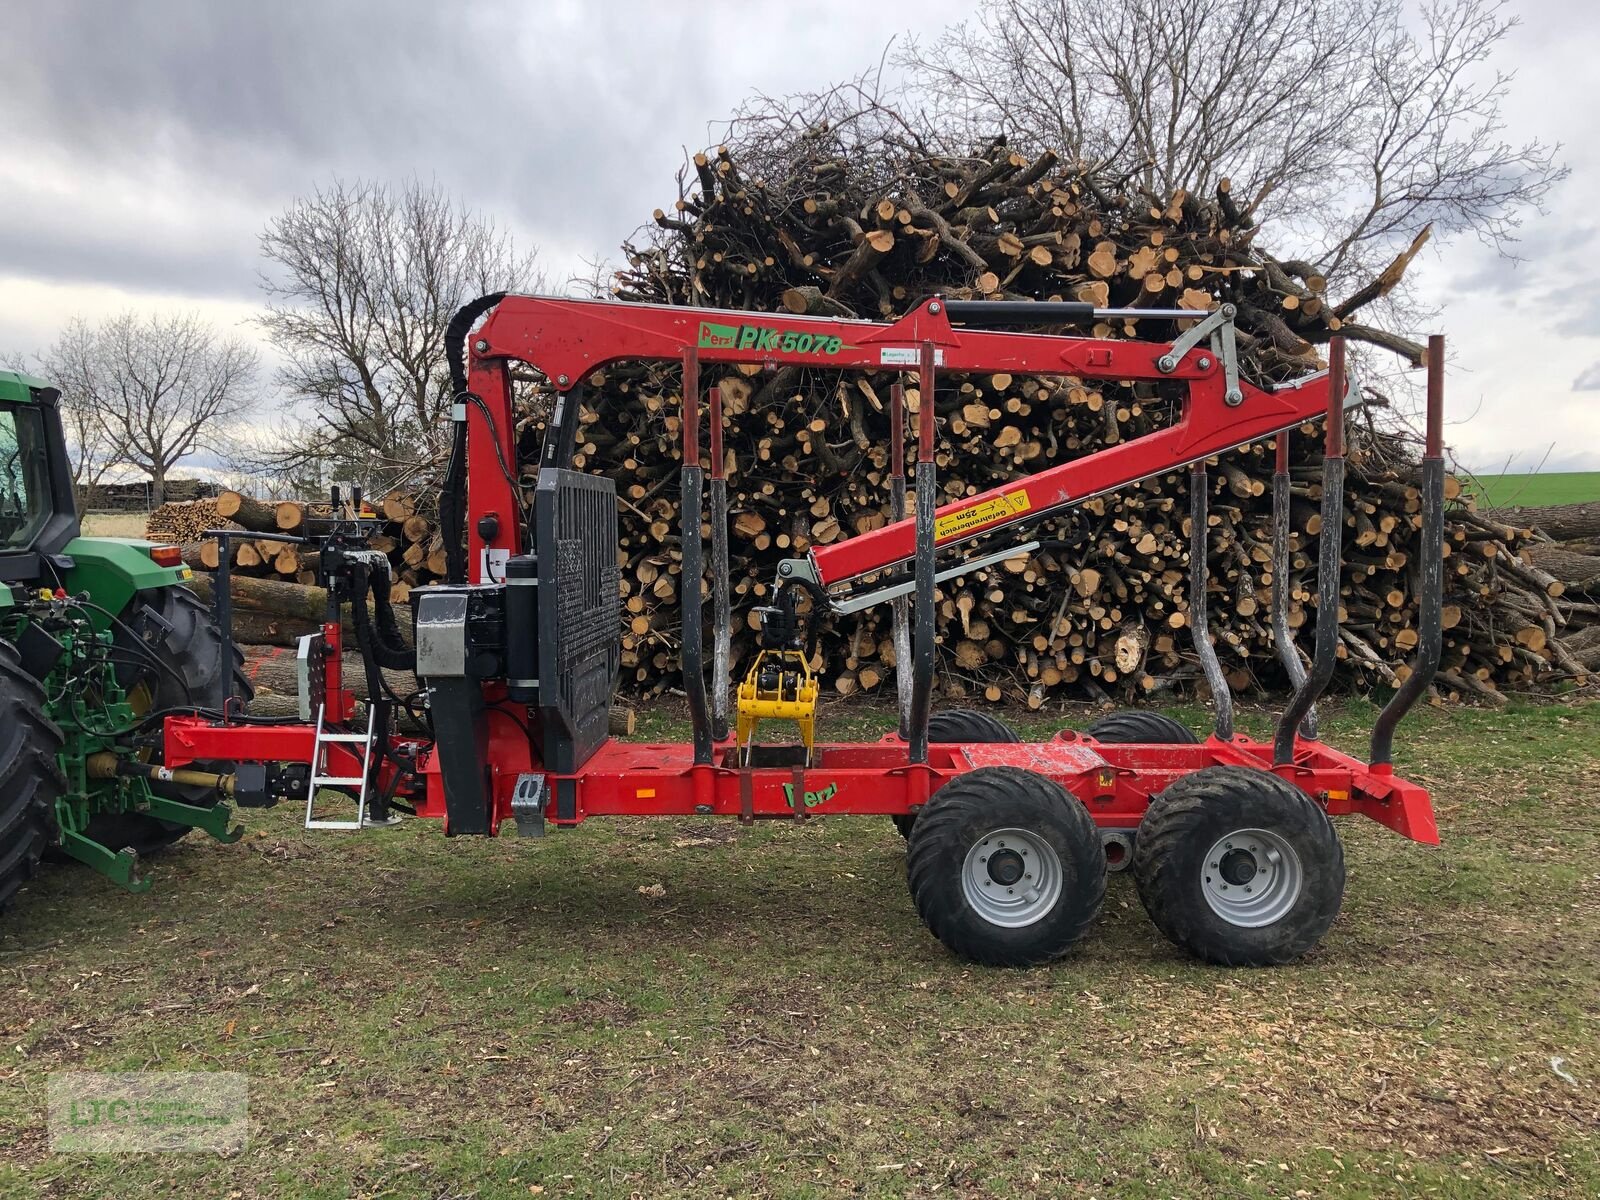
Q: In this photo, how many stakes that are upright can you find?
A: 8